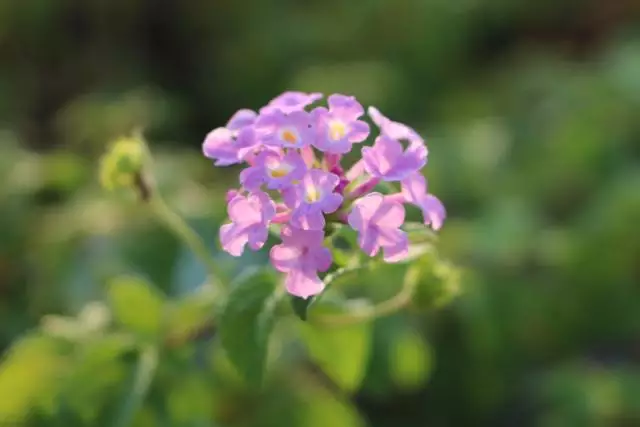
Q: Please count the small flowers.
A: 12